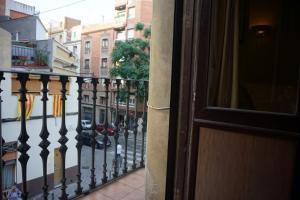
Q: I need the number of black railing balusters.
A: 11